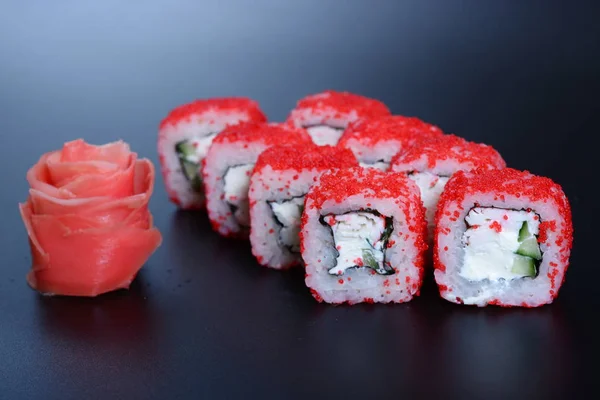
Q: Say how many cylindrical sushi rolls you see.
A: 8